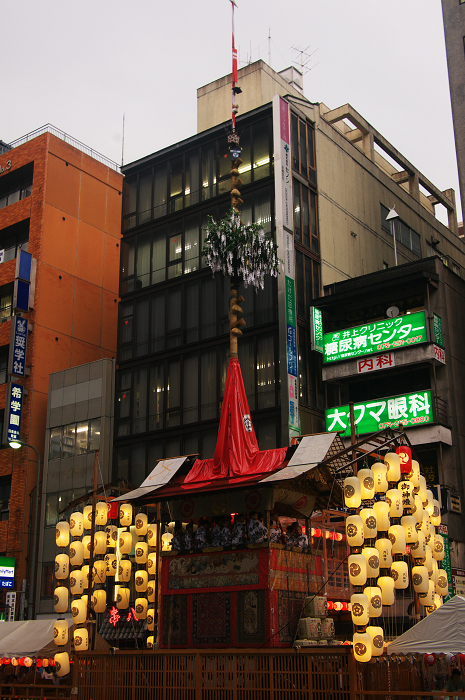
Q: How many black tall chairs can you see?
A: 0